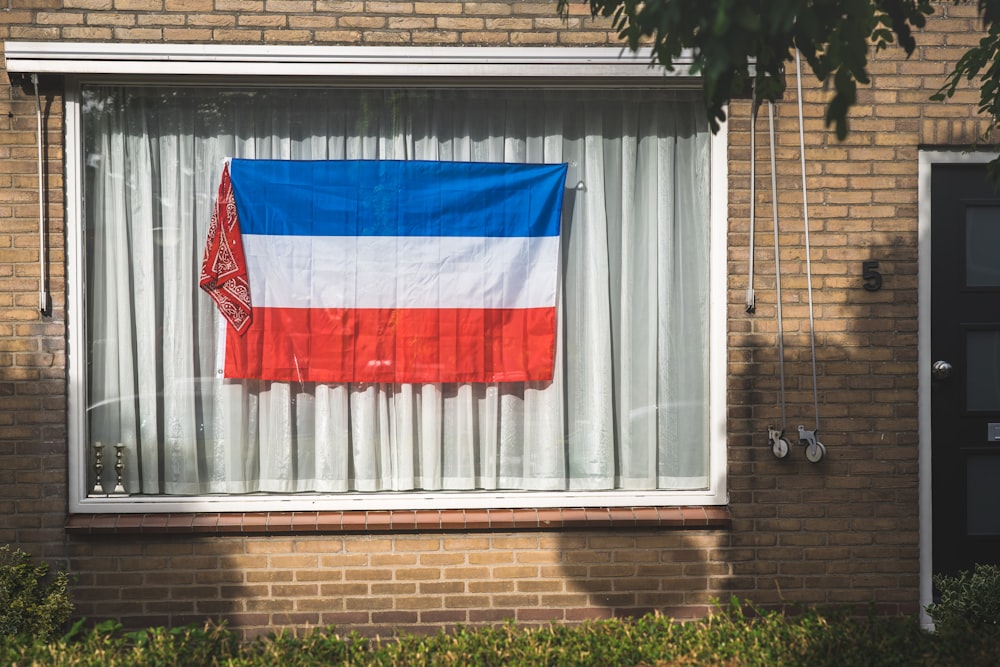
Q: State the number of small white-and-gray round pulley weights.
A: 2